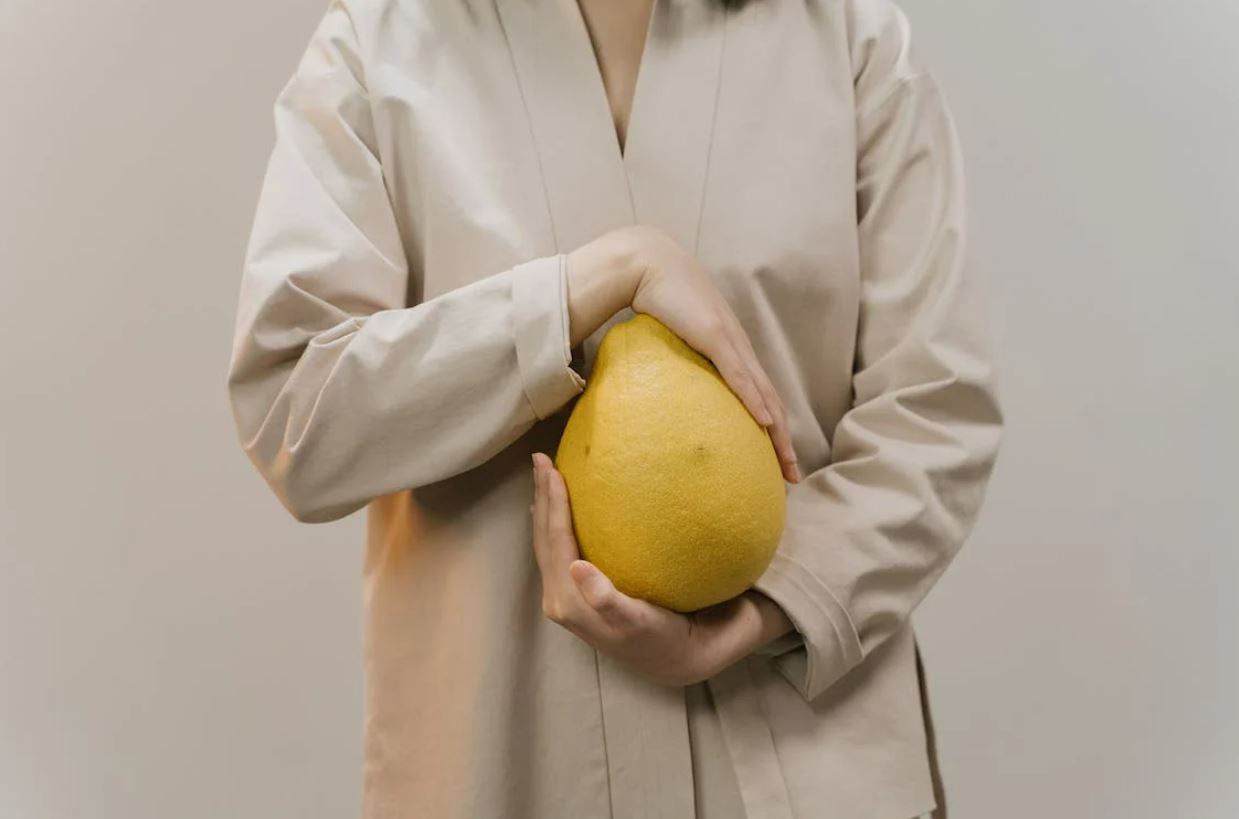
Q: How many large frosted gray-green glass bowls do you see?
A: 0